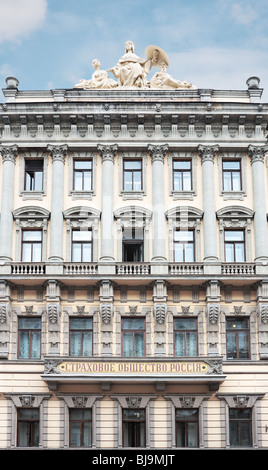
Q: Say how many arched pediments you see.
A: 5